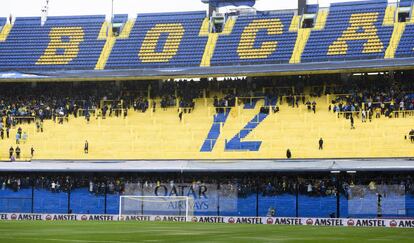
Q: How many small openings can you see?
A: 4